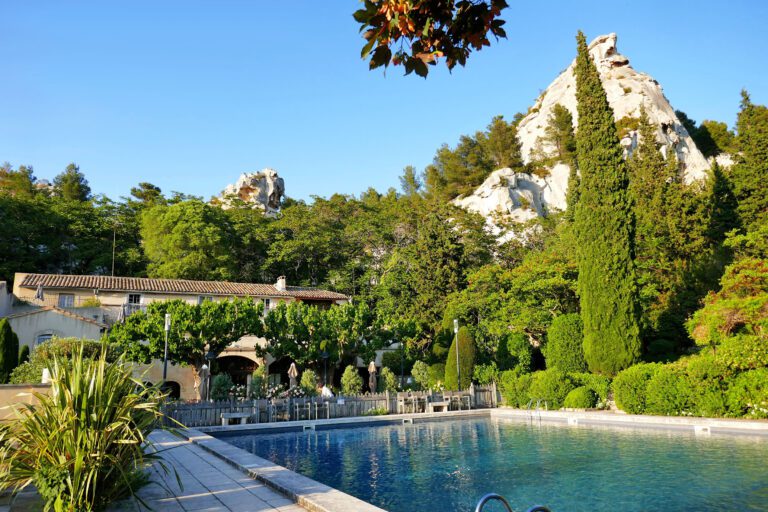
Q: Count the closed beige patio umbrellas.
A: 3